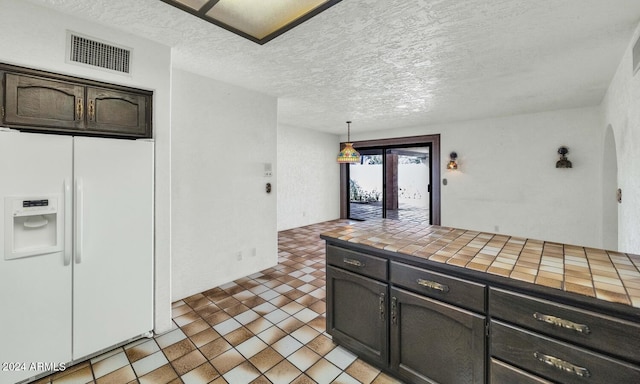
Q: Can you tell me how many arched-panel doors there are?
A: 4